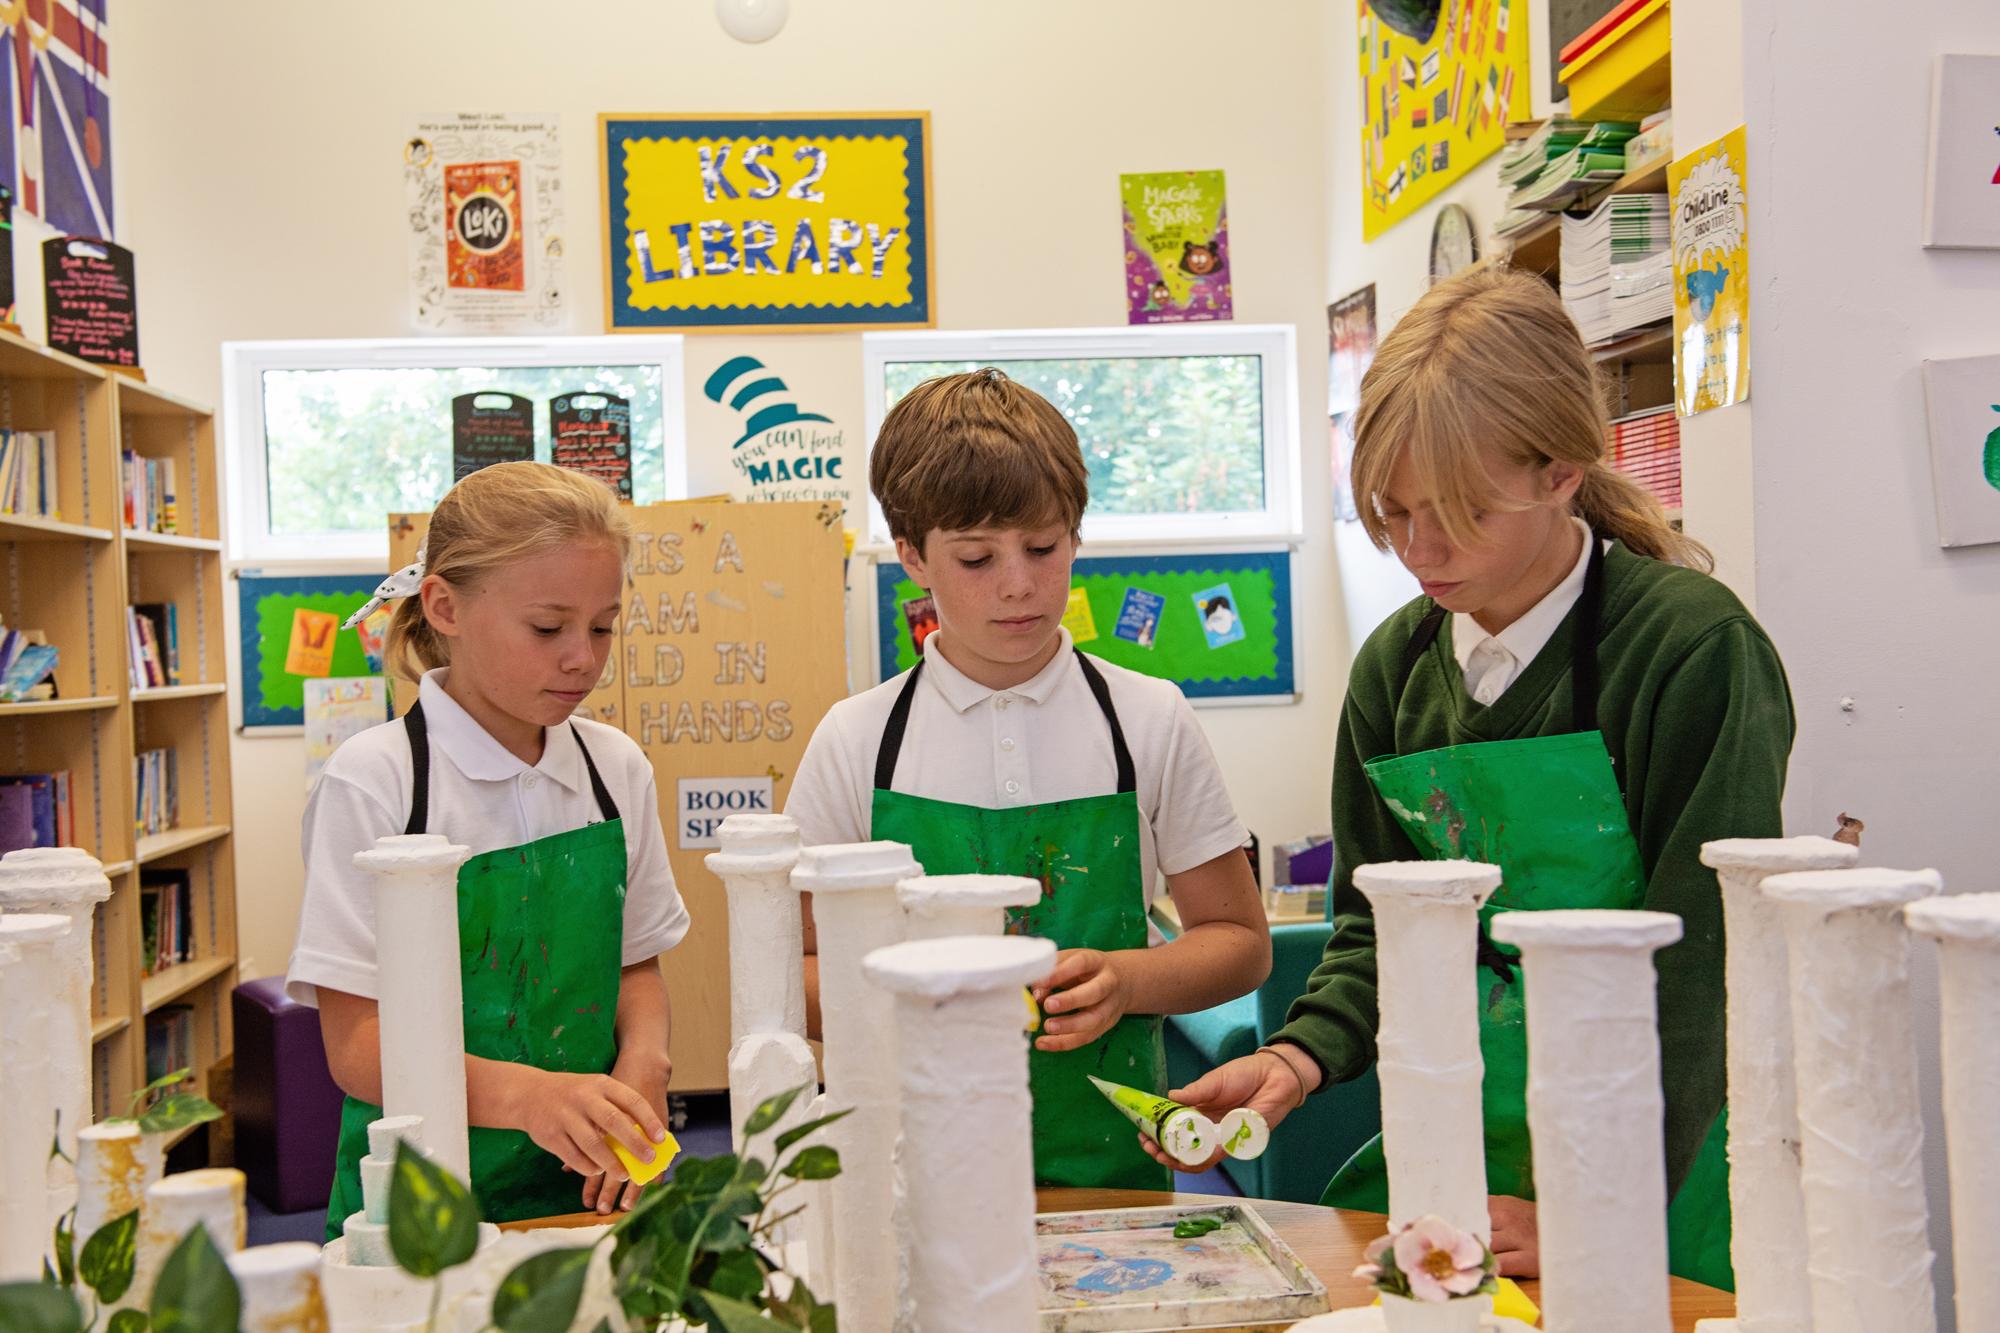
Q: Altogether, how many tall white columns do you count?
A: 12